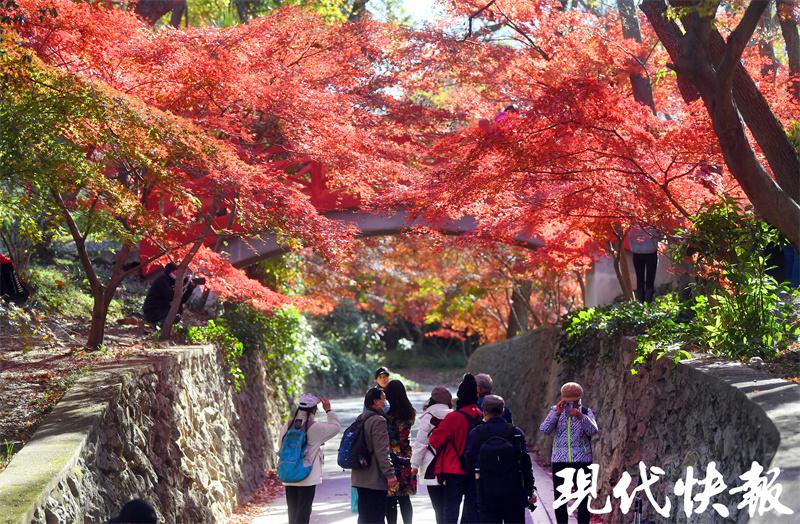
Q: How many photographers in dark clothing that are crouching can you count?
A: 1